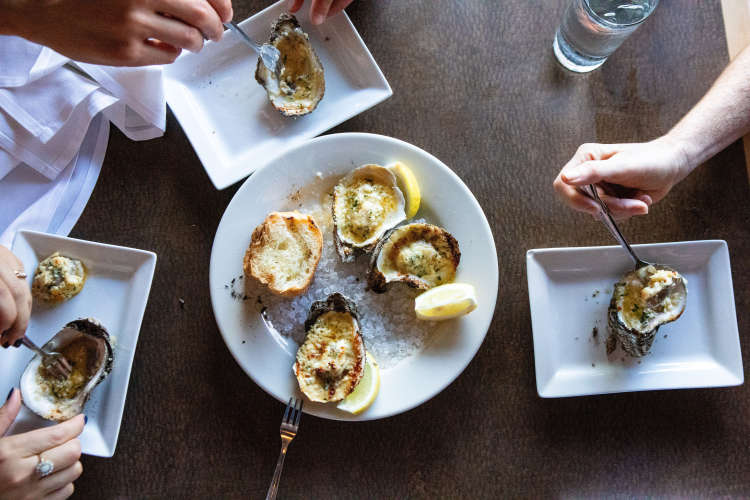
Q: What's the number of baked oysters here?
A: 6